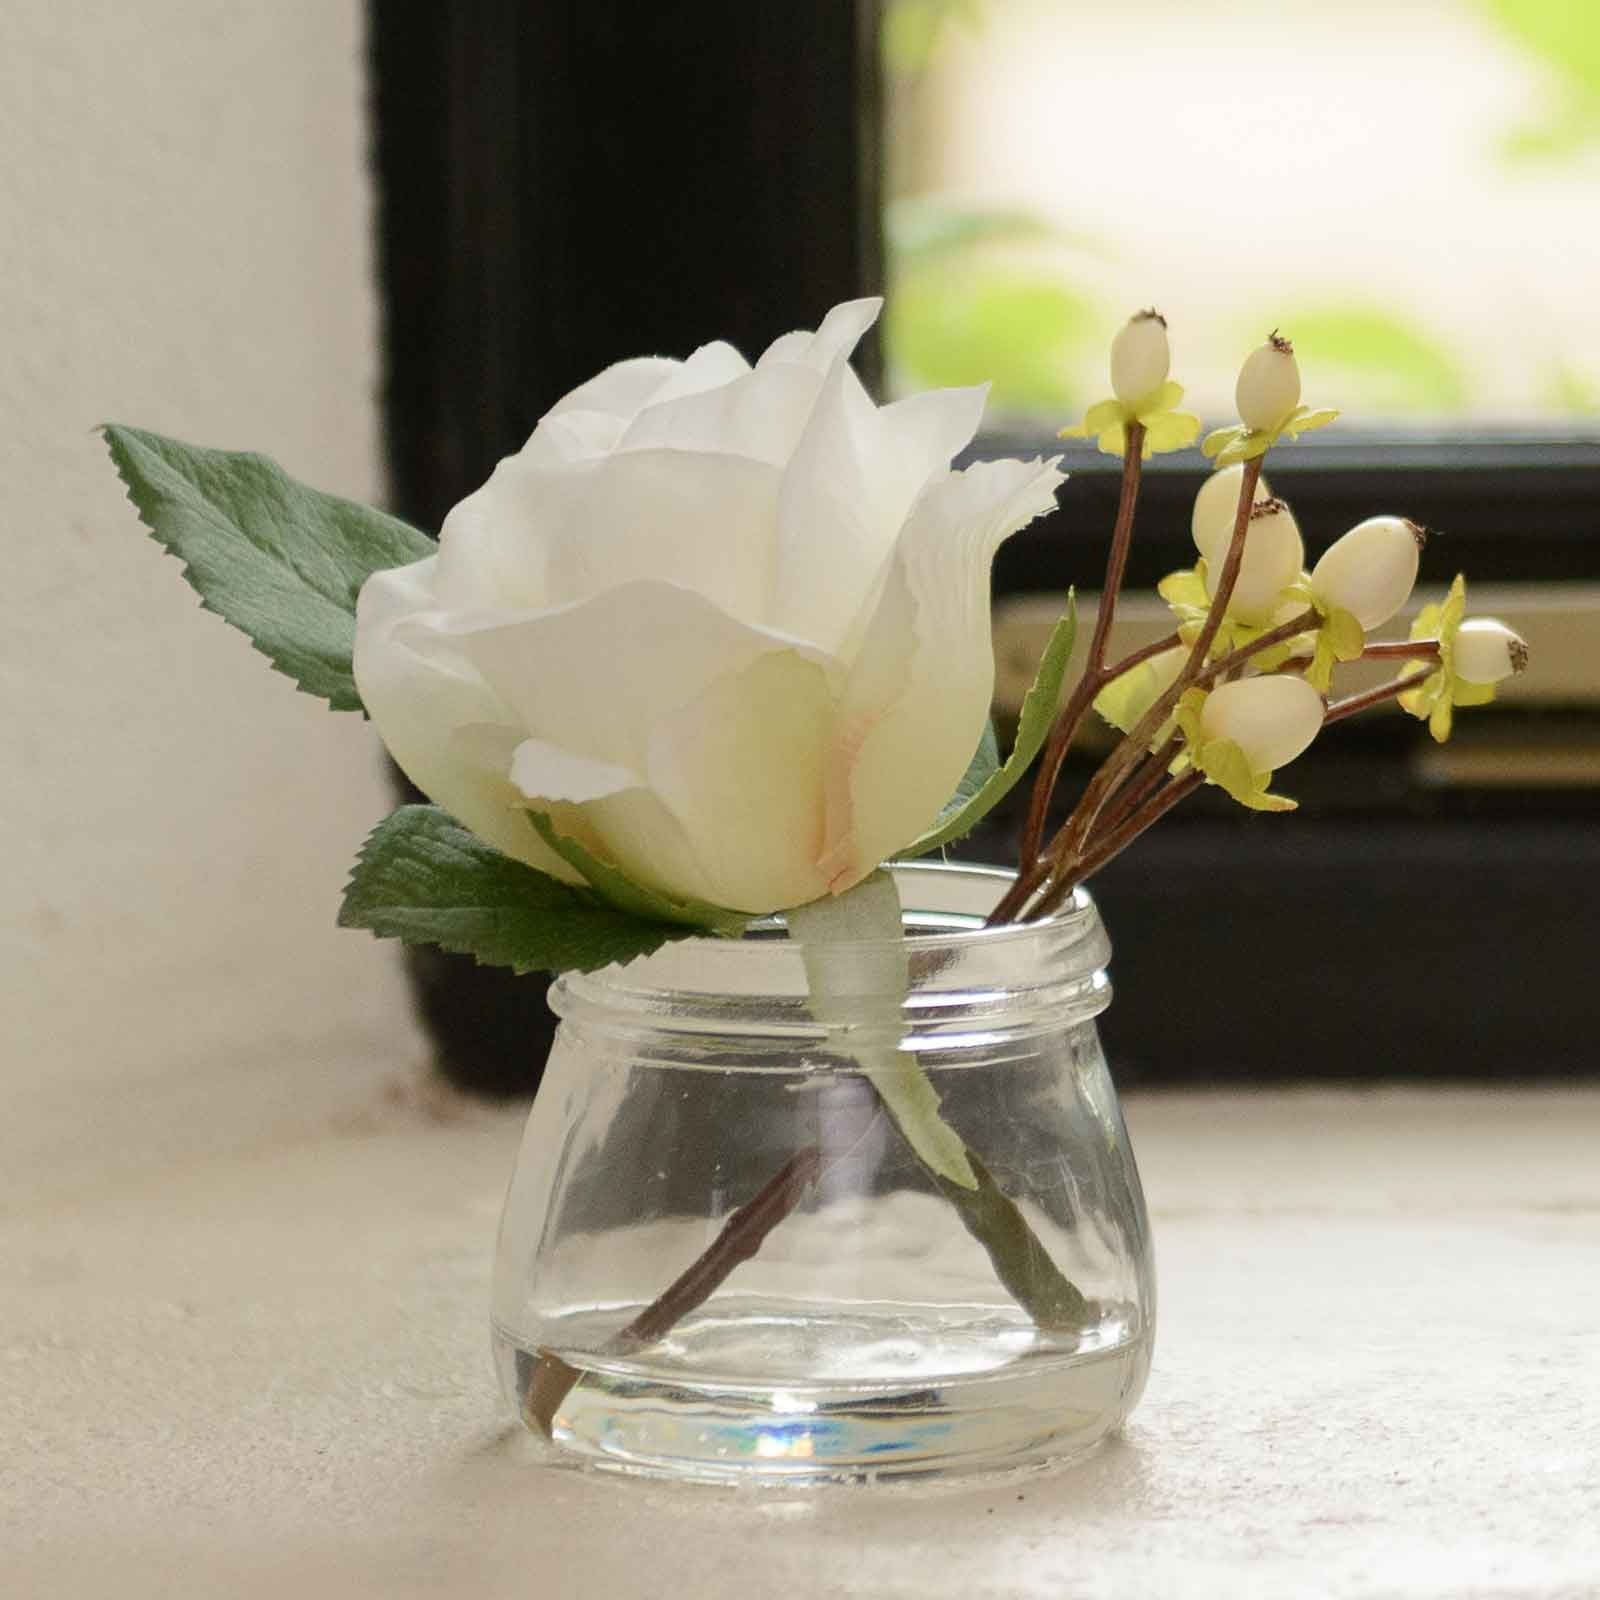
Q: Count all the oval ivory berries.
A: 7